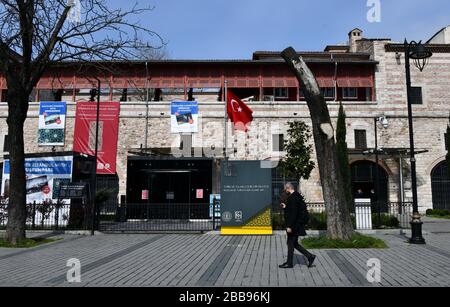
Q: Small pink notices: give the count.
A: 2